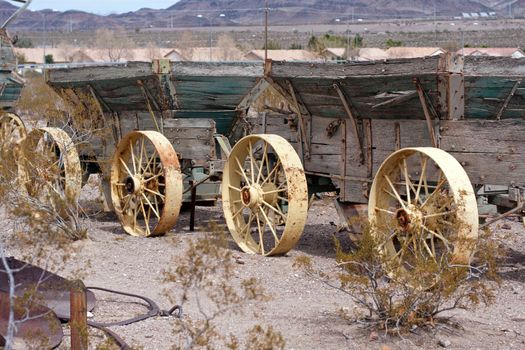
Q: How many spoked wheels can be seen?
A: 5